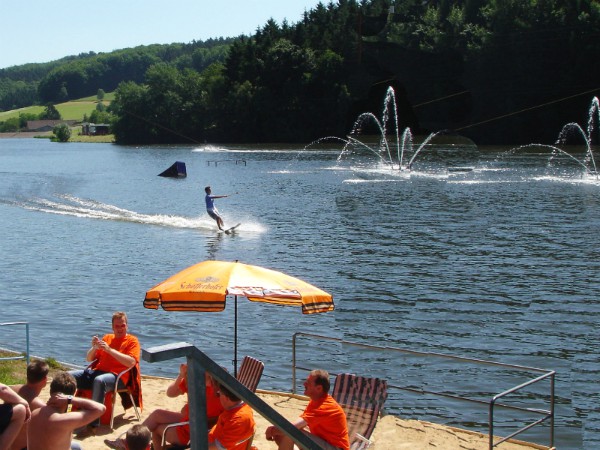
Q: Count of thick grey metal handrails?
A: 1